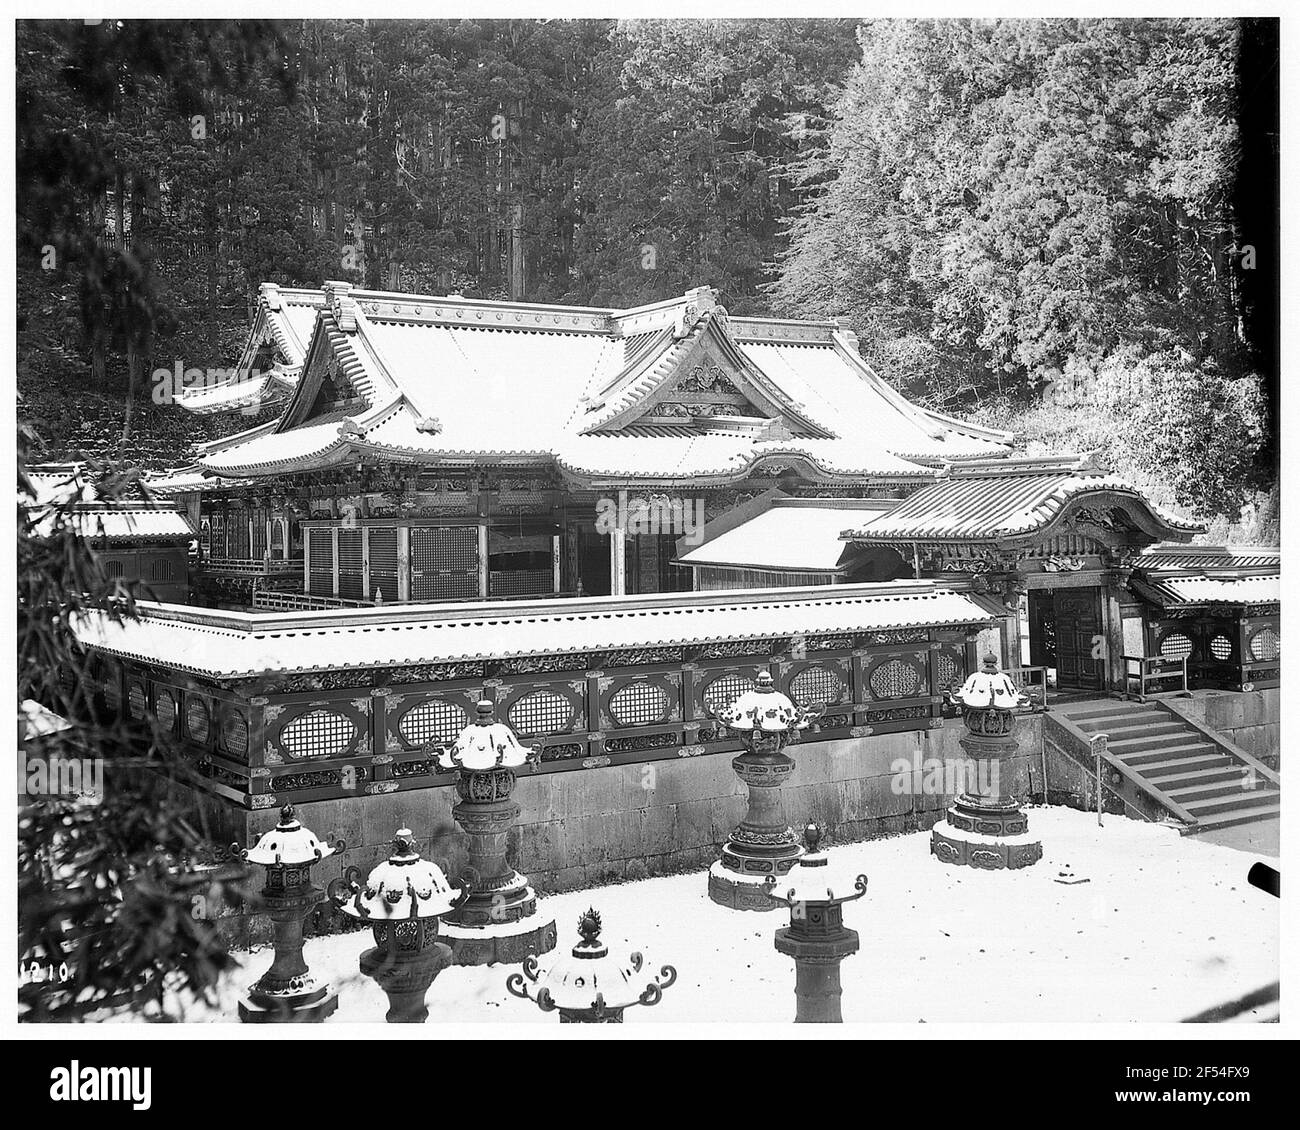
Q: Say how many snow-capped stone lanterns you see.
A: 7